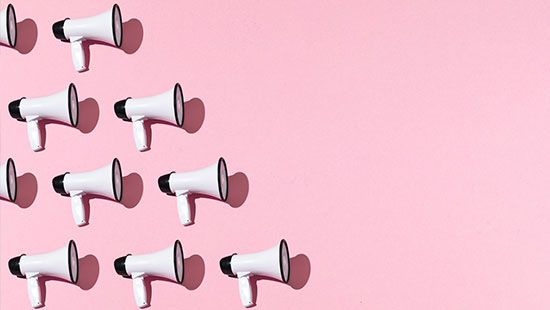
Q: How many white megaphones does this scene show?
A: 10